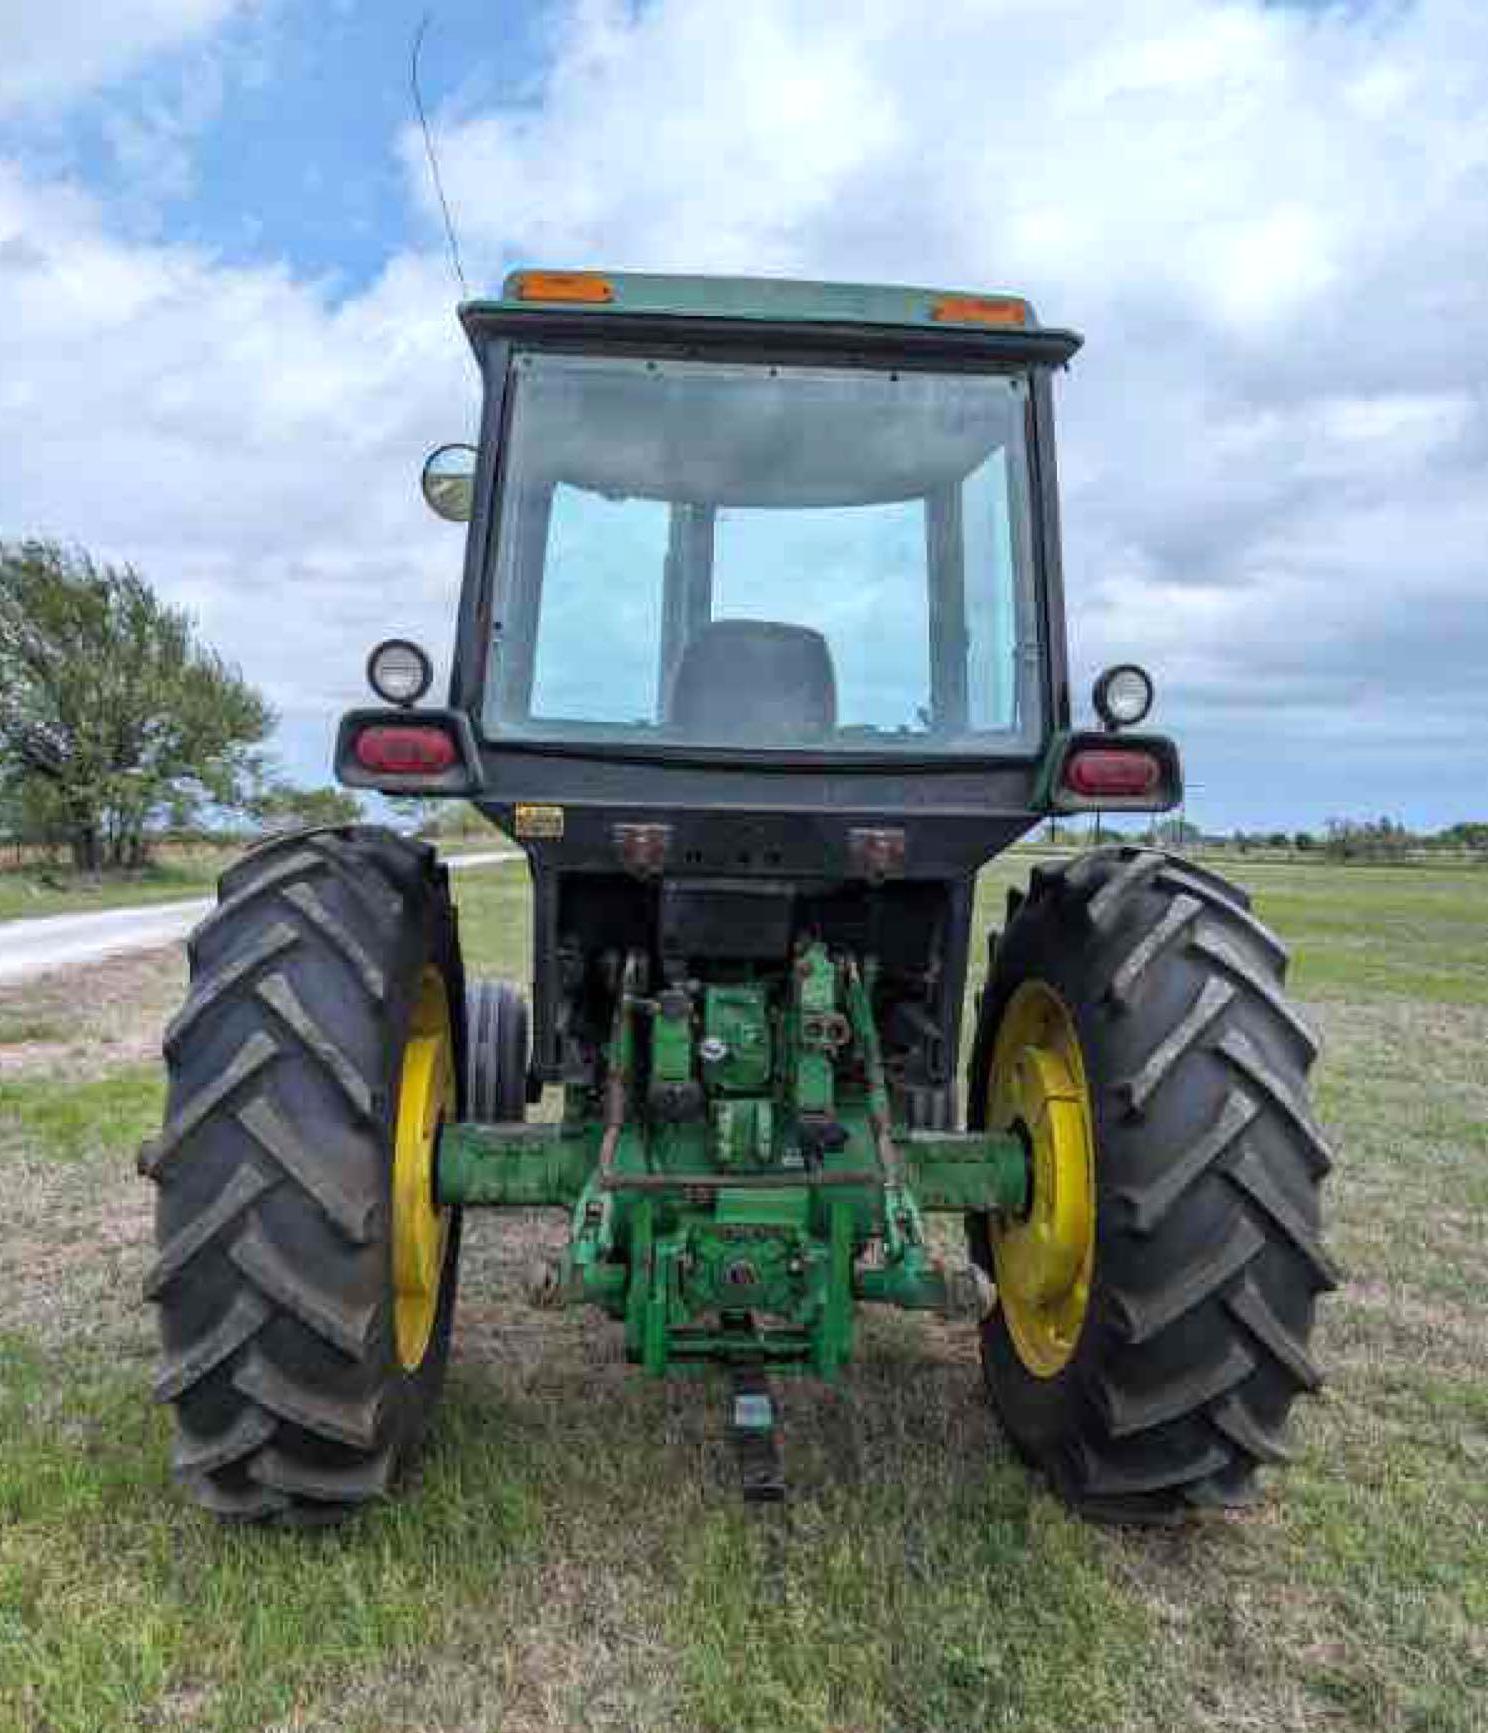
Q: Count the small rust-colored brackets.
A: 2